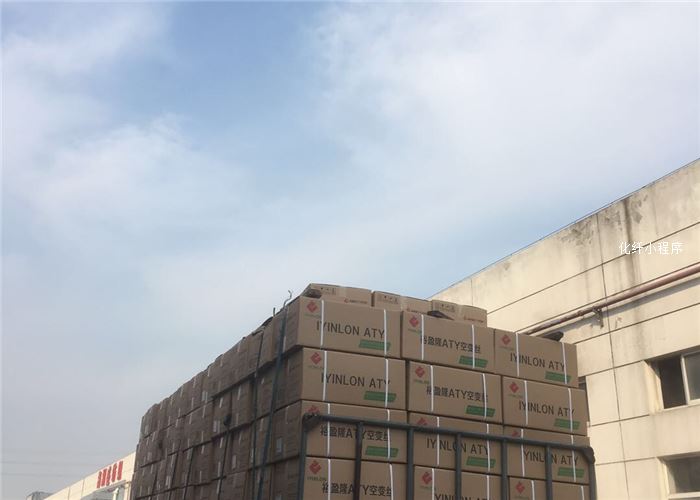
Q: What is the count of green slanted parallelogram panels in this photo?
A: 9